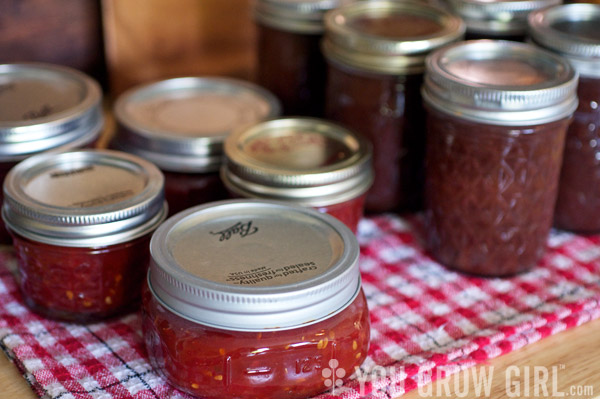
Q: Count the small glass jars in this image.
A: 5